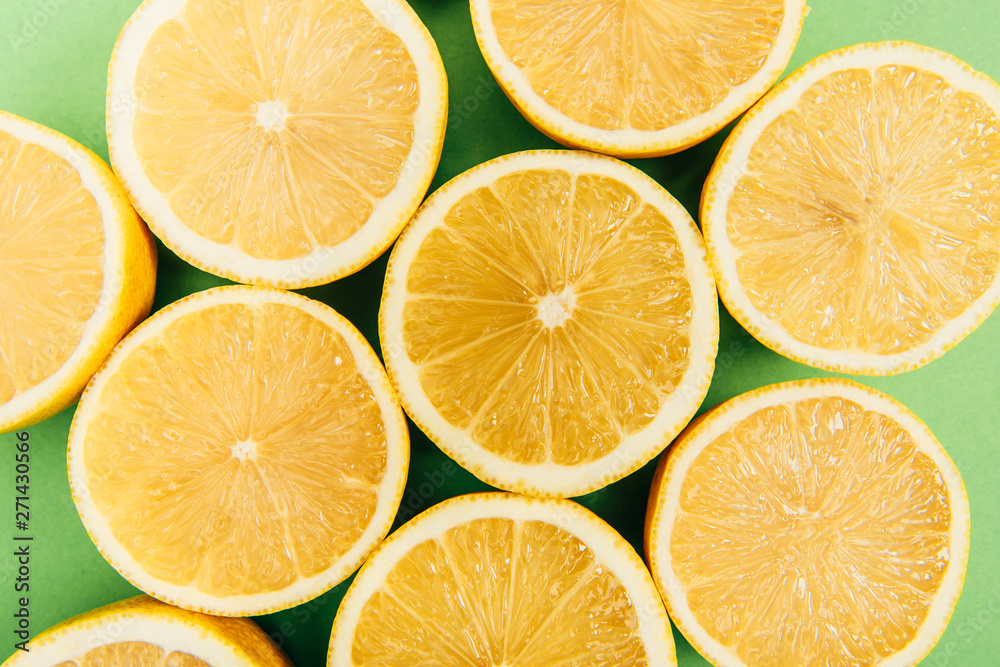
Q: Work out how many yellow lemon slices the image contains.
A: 9